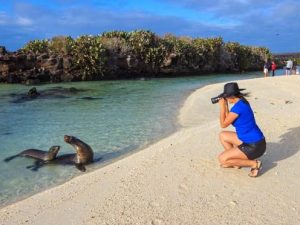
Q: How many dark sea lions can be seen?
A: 2